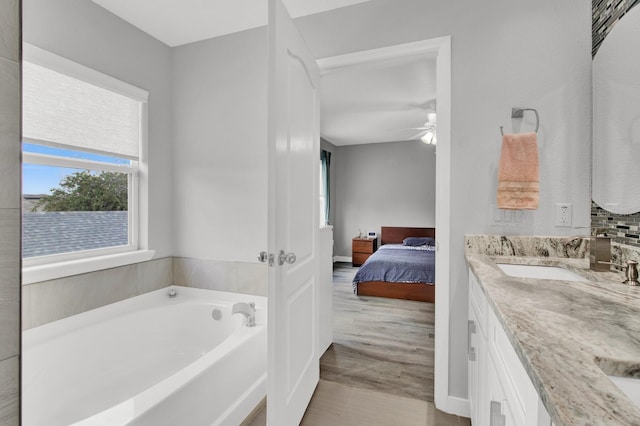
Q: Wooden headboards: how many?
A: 1